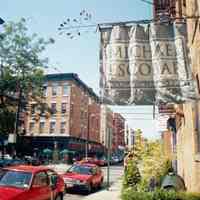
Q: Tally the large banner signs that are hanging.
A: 1